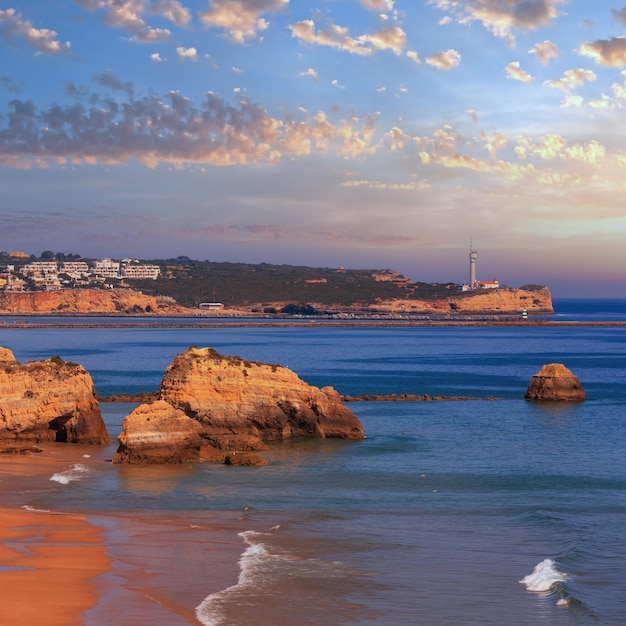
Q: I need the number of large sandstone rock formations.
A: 3